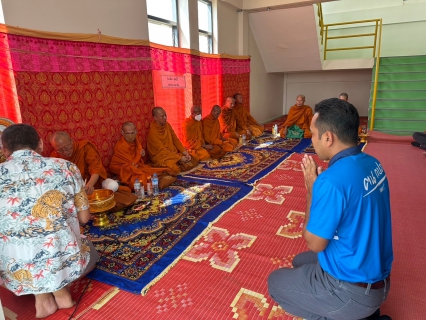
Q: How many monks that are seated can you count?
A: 9